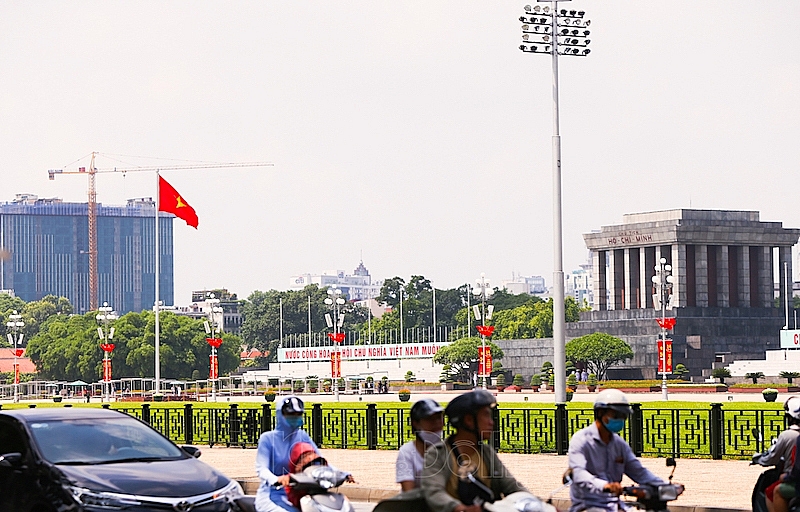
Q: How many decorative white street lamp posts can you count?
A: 6